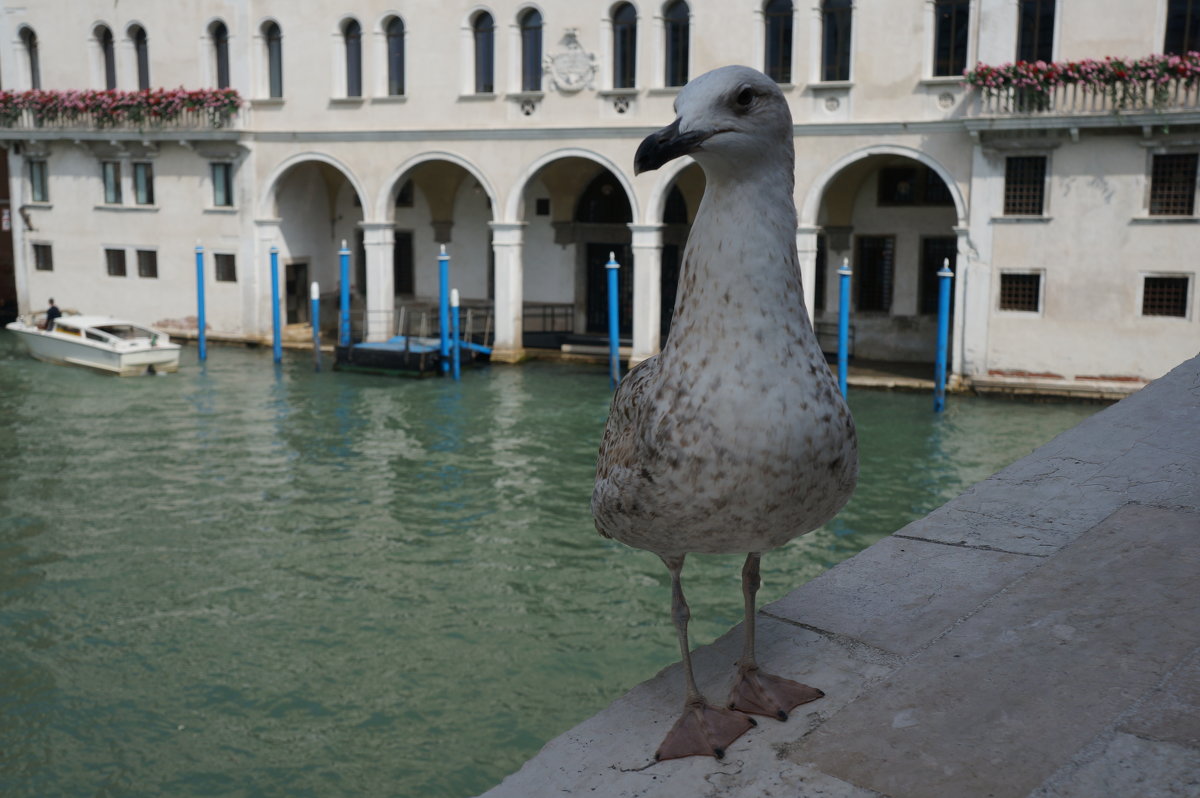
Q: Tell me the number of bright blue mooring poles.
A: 9